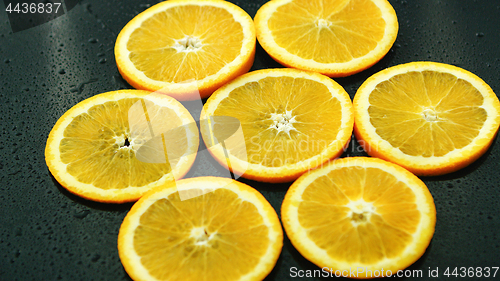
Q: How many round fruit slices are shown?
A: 7